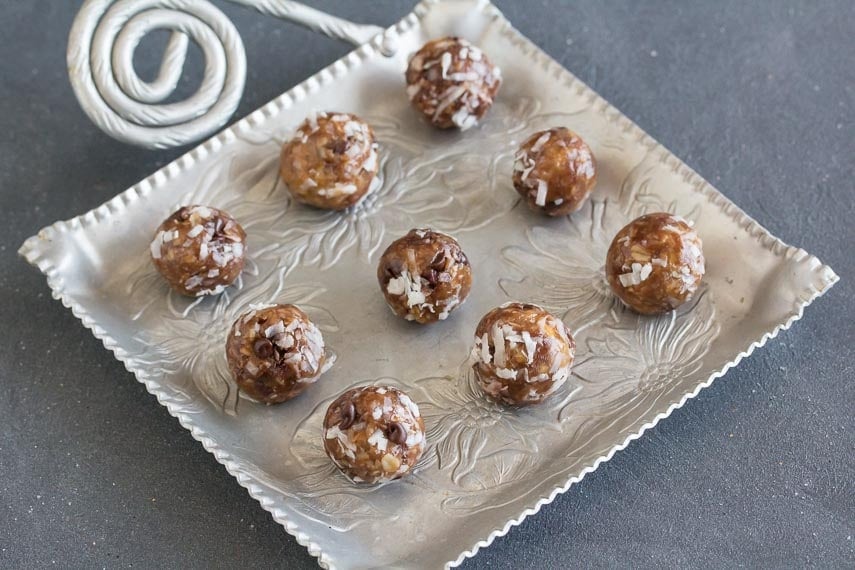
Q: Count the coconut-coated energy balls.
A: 9